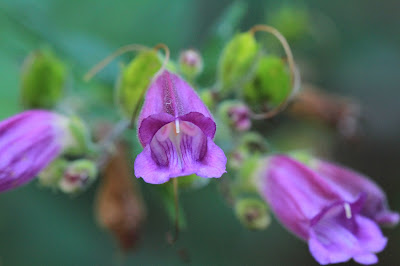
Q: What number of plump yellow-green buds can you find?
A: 4